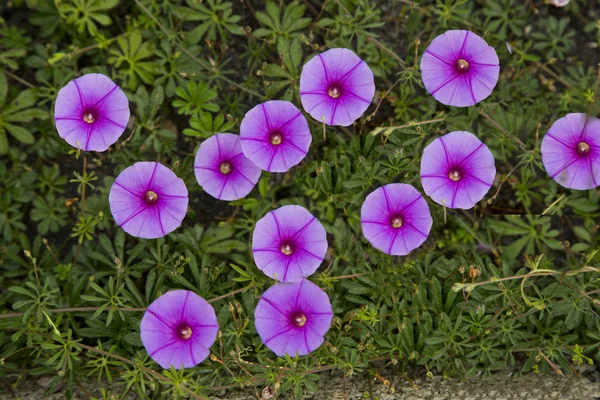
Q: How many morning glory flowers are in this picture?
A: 12